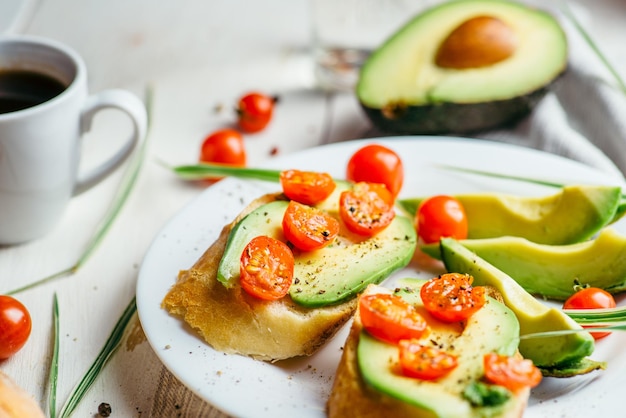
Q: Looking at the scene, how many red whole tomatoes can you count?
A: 6